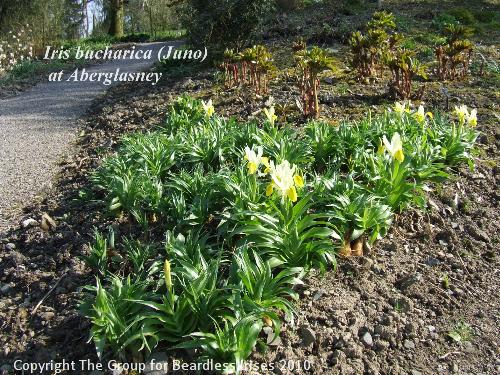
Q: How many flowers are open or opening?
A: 10